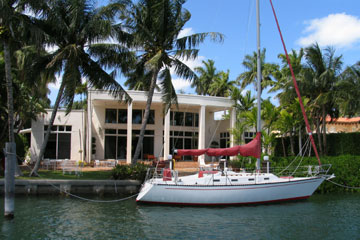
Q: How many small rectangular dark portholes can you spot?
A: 4